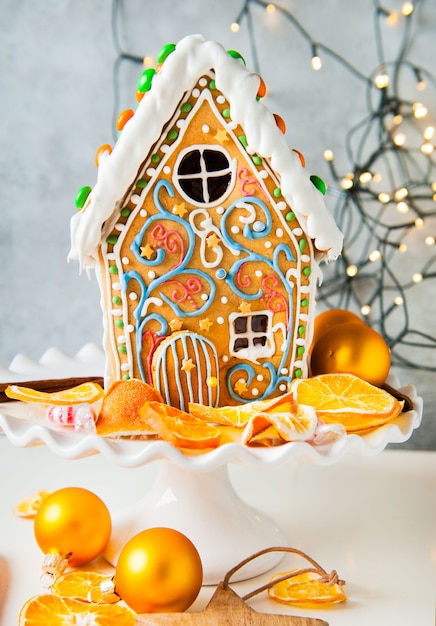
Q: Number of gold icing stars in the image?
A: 9